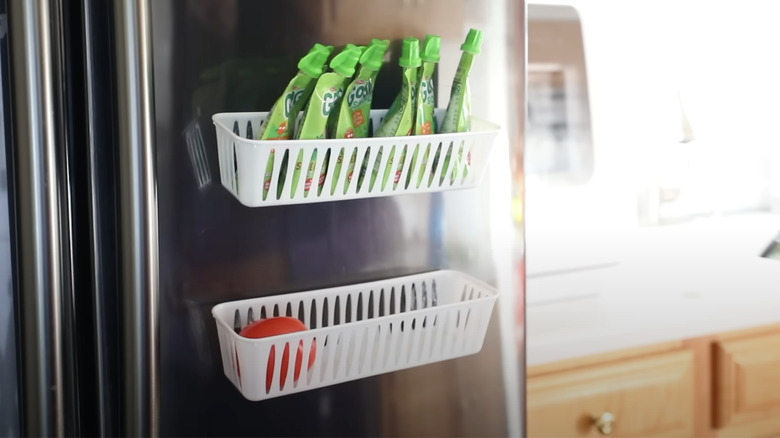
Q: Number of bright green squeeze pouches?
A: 6